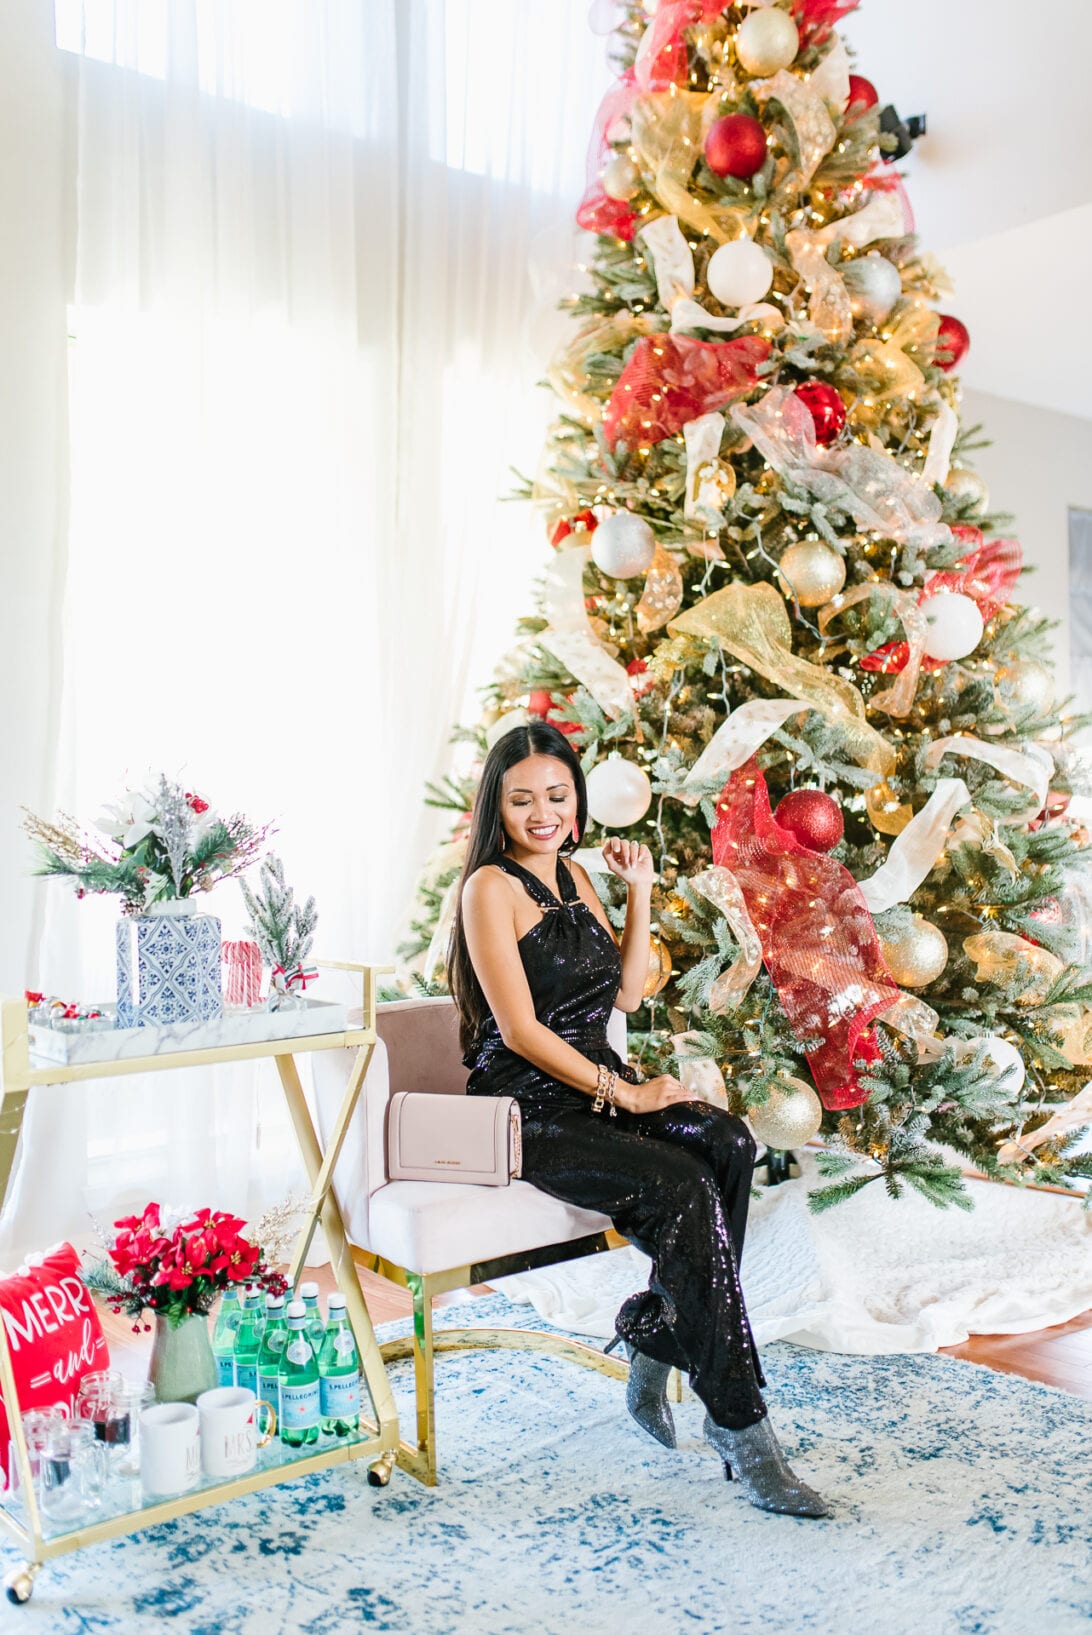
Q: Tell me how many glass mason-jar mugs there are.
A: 4